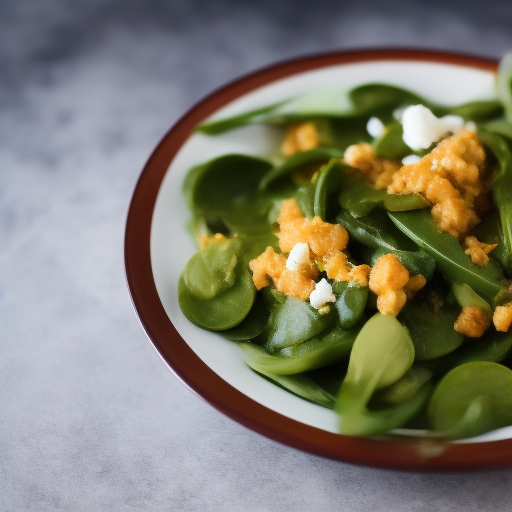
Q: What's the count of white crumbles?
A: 5